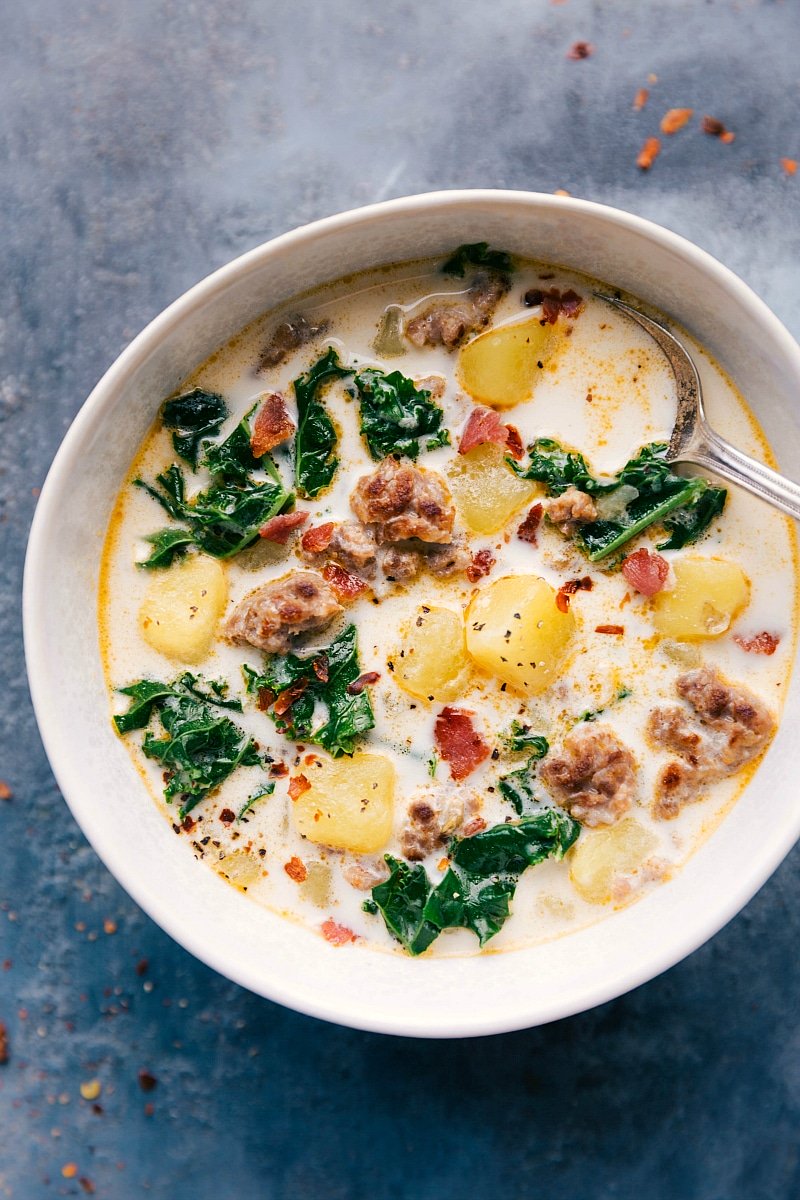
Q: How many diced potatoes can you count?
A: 8